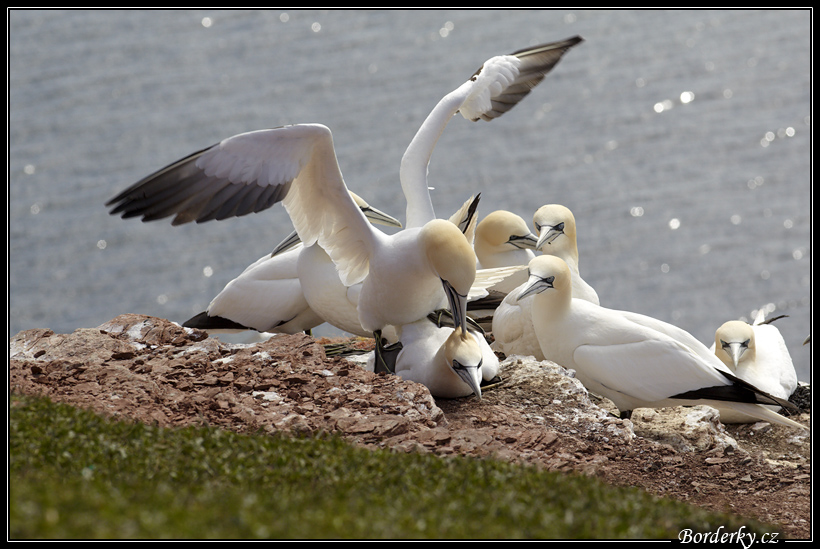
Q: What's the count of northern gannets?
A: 8